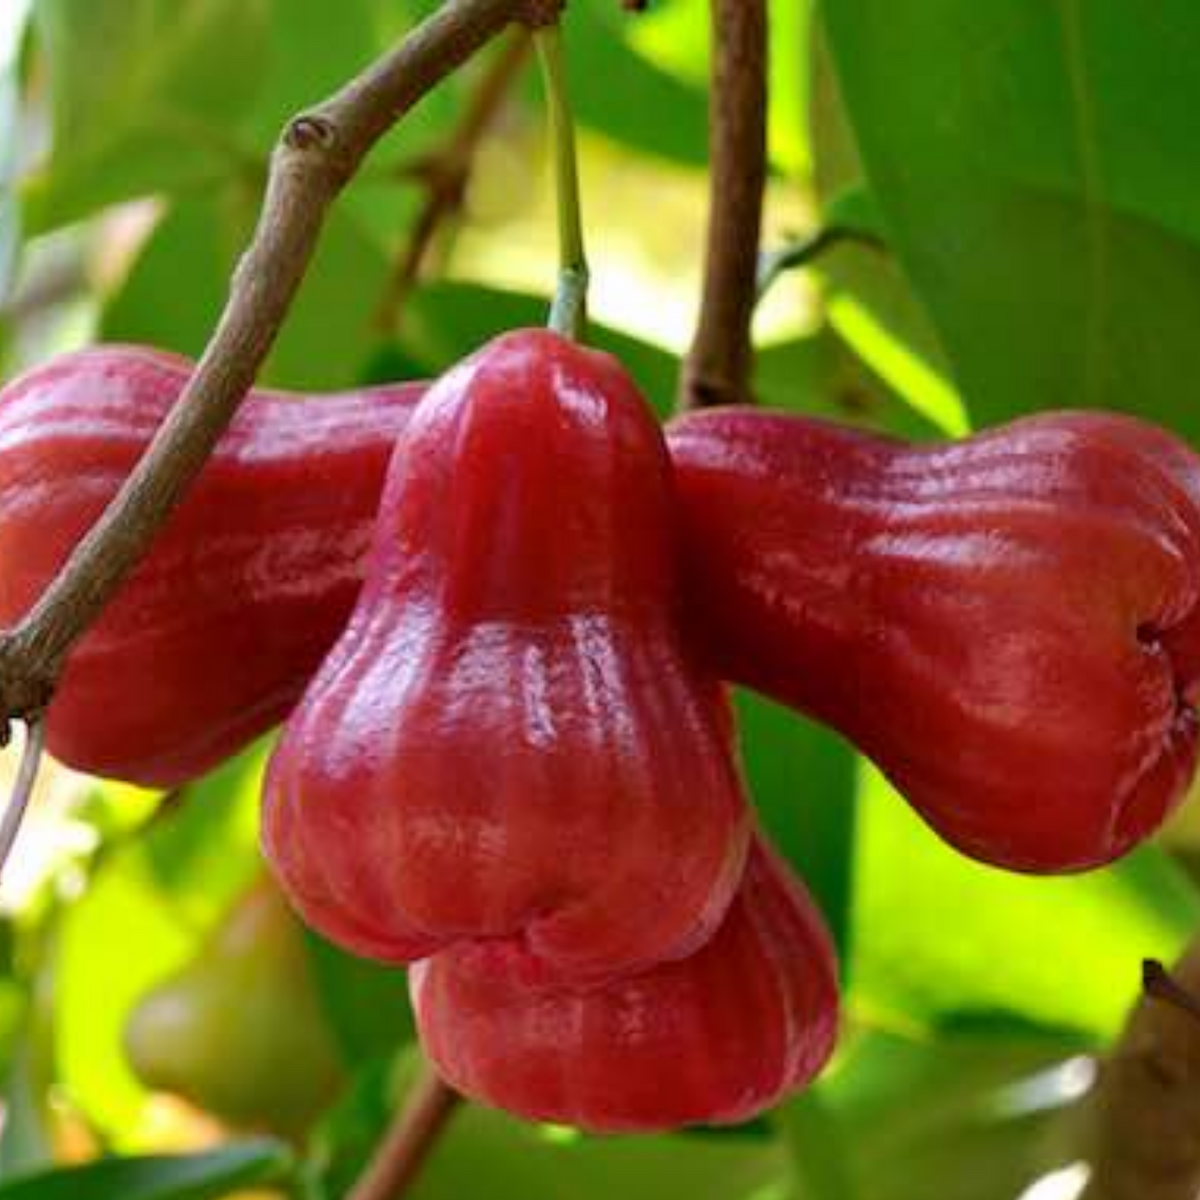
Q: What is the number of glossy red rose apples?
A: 4